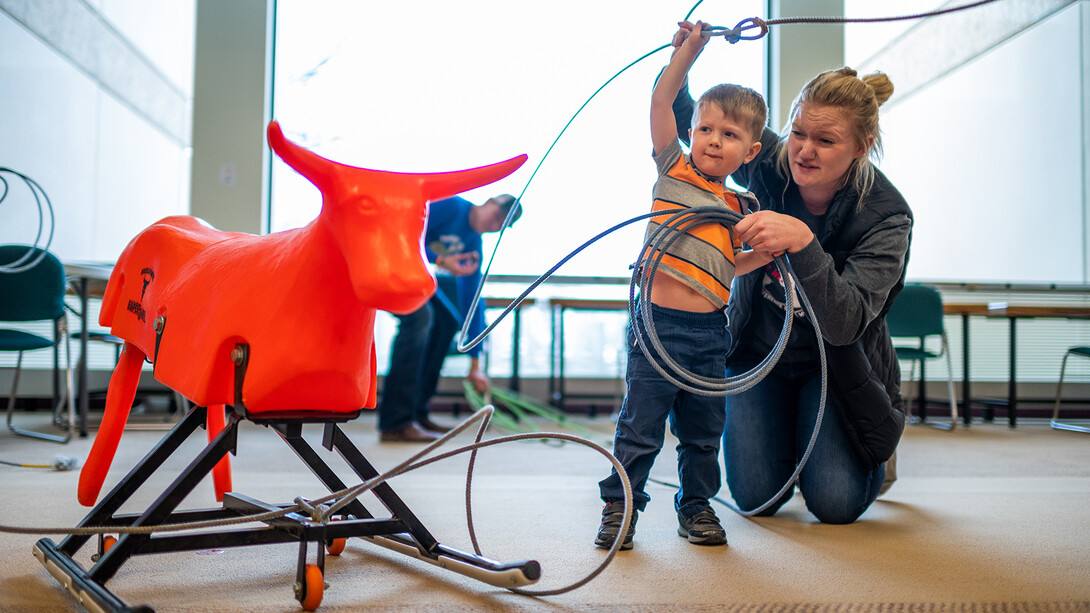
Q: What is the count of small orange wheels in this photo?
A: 3